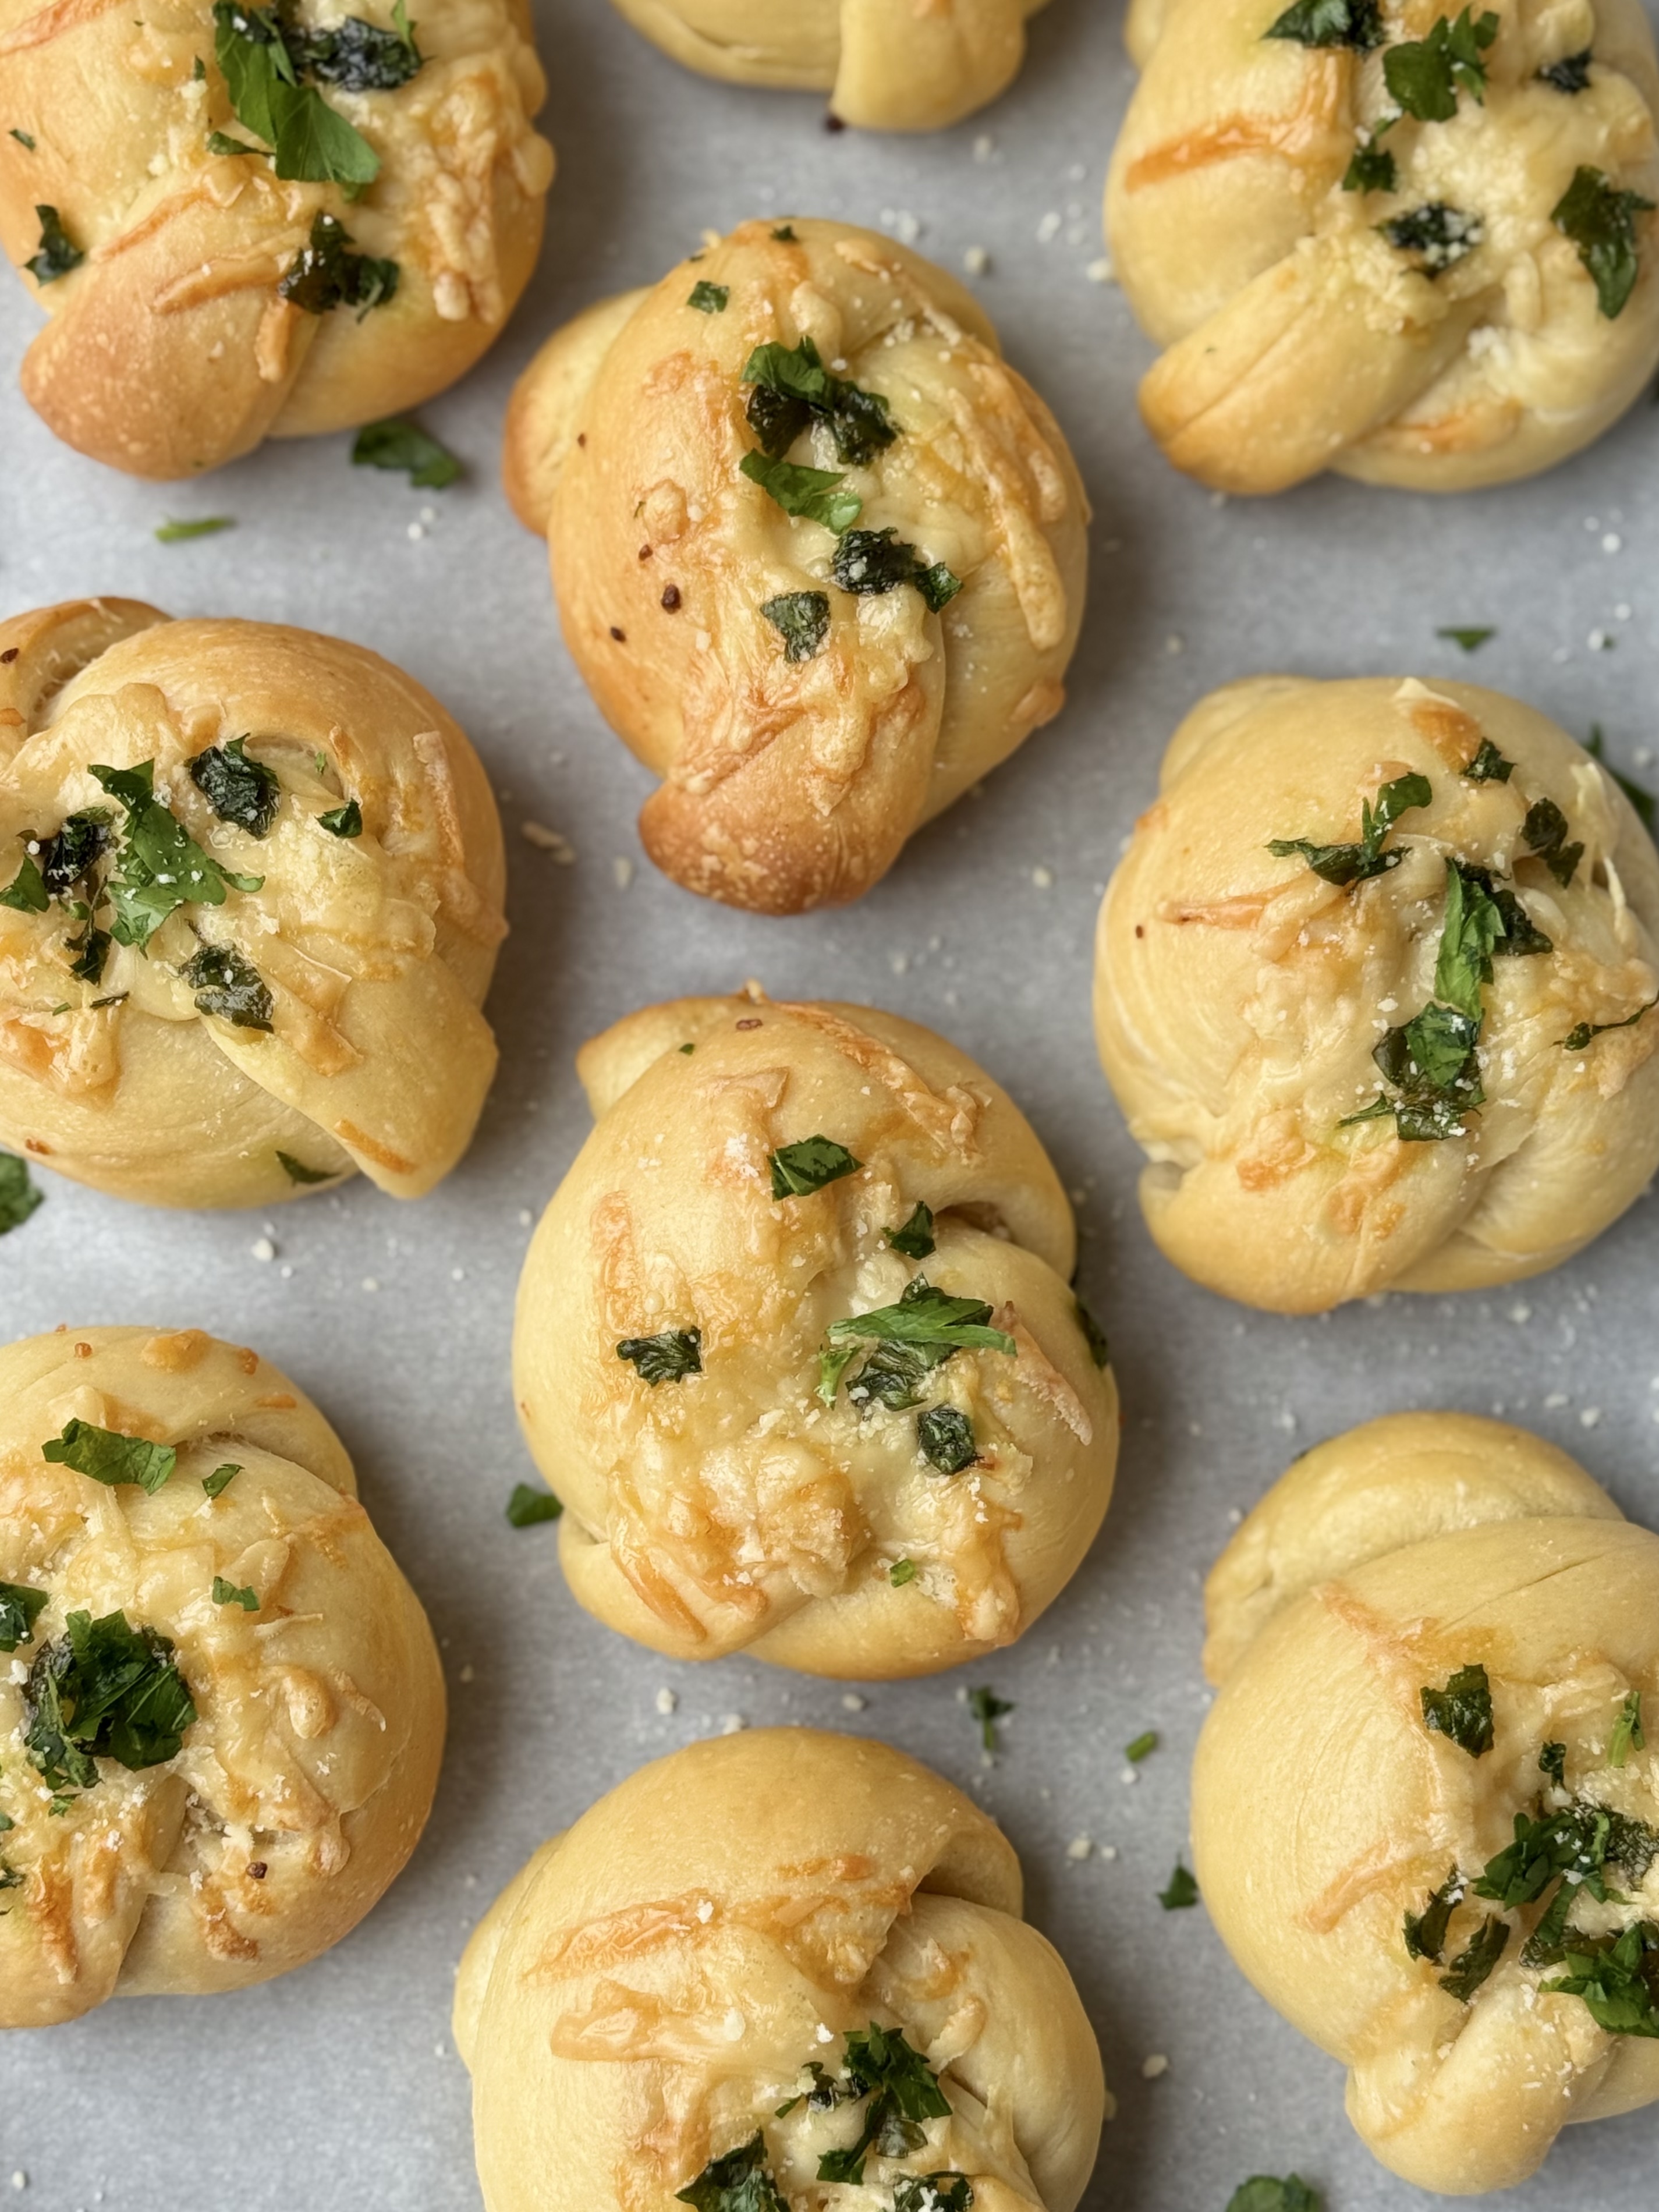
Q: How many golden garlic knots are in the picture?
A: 10